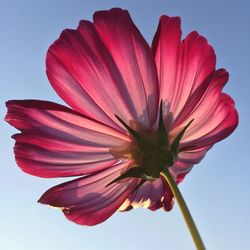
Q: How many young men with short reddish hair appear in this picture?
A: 0